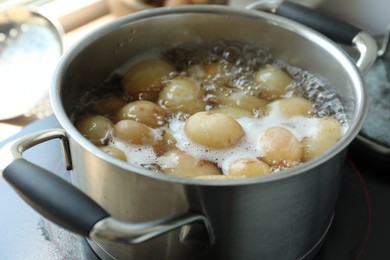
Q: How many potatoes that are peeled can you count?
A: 0